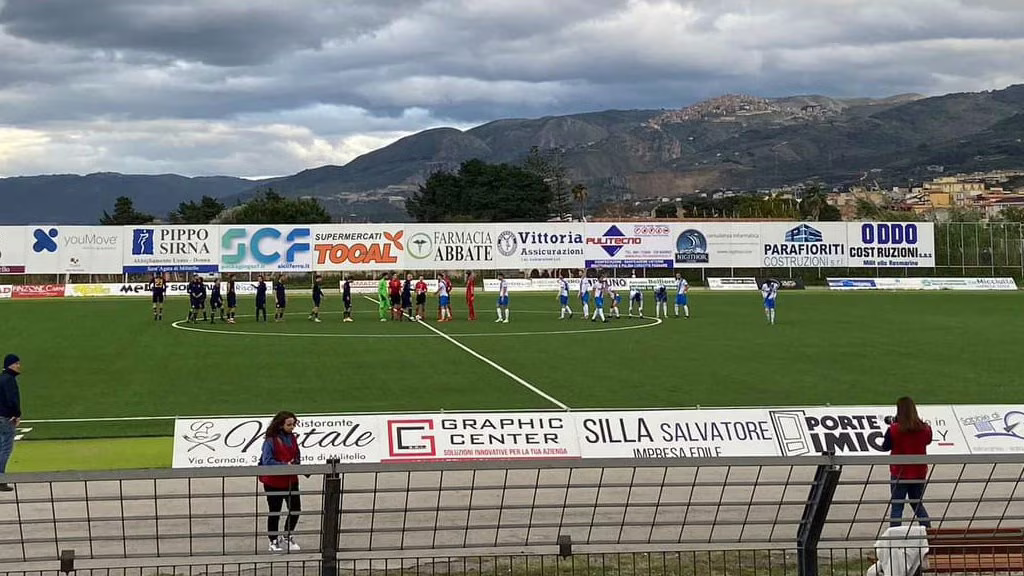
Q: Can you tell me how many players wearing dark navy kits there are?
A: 10